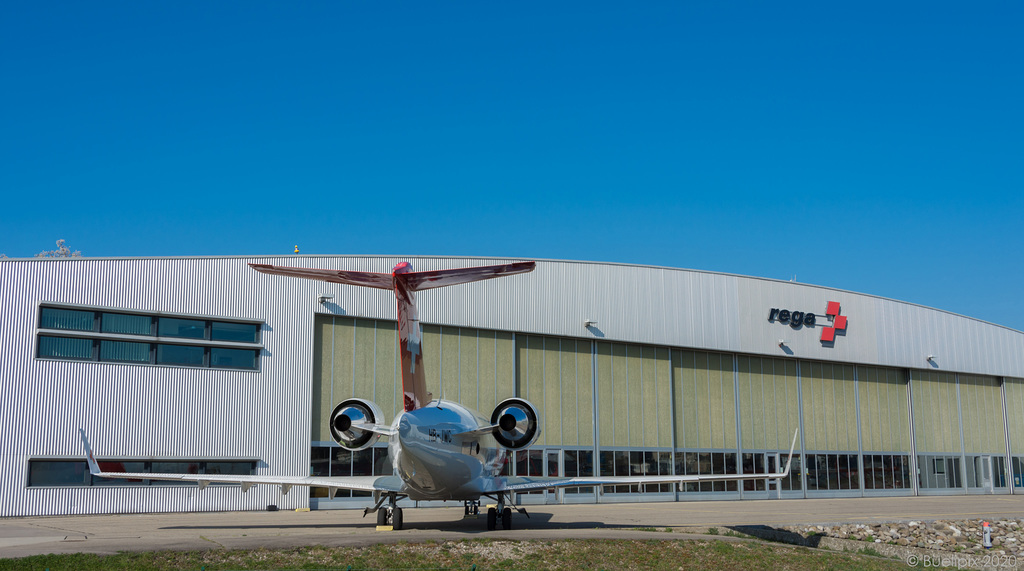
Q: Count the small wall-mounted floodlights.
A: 4